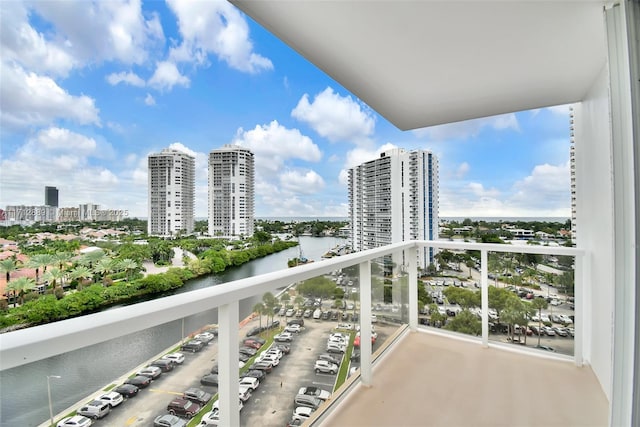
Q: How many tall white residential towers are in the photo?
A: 3